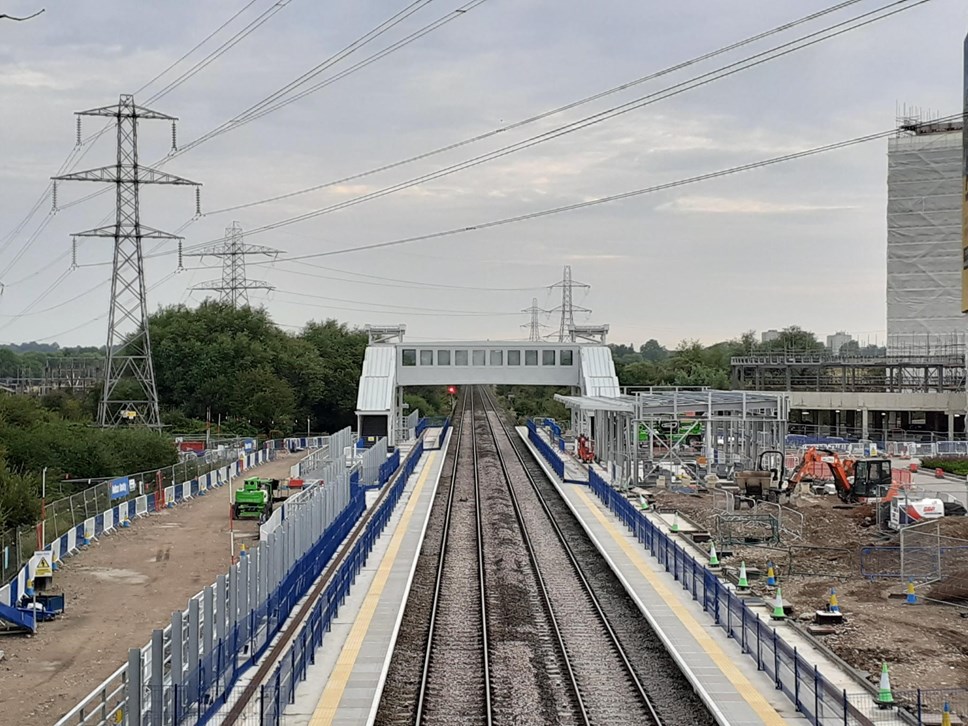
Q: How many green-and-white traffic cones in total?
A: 6